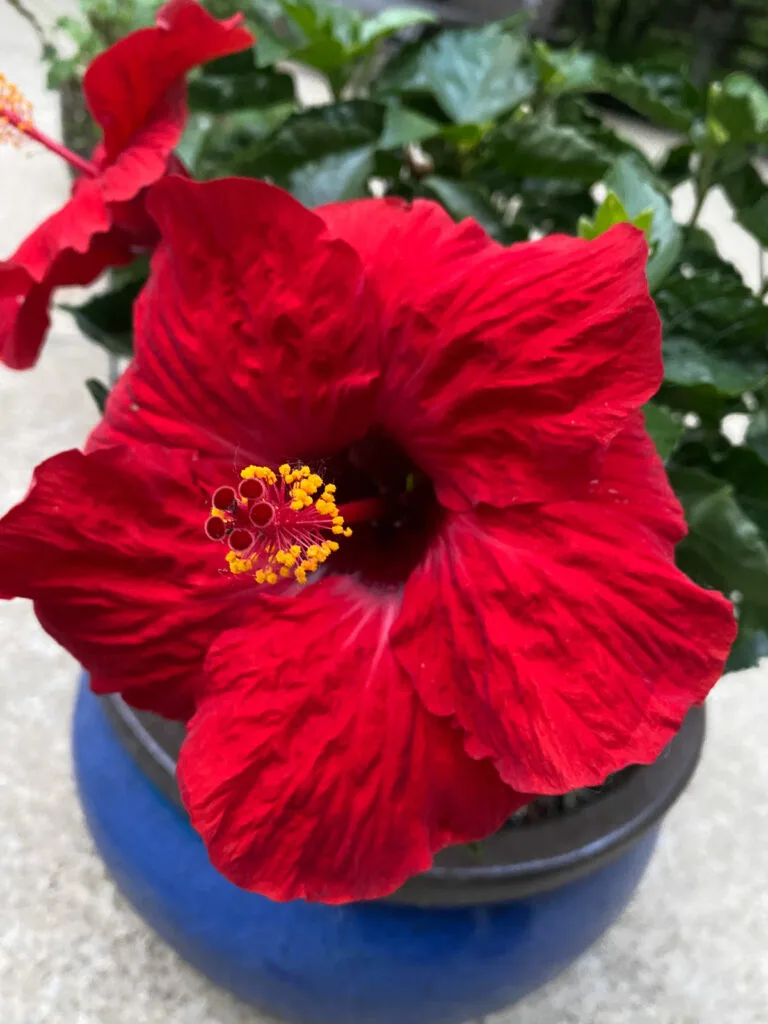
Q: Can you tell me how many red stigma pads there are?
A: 5